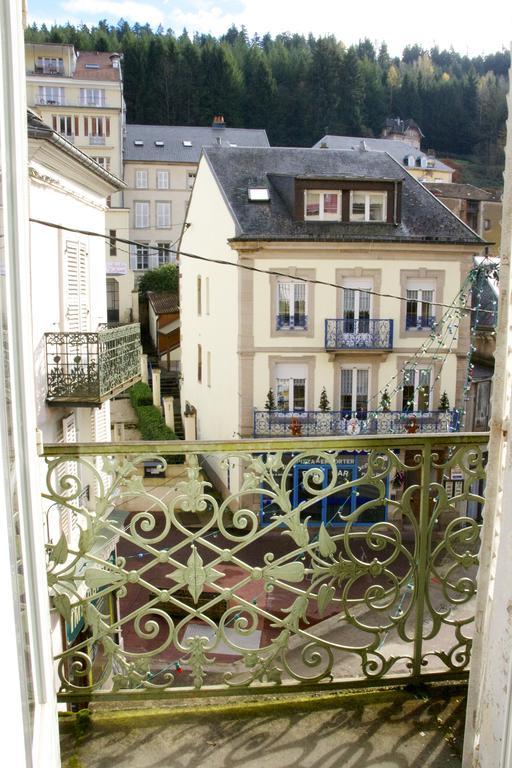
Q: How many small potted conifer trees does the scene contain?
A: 4